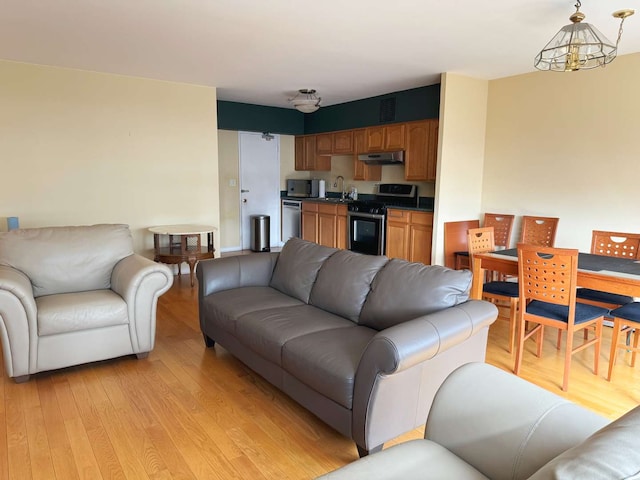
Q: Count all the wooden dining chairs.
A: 6